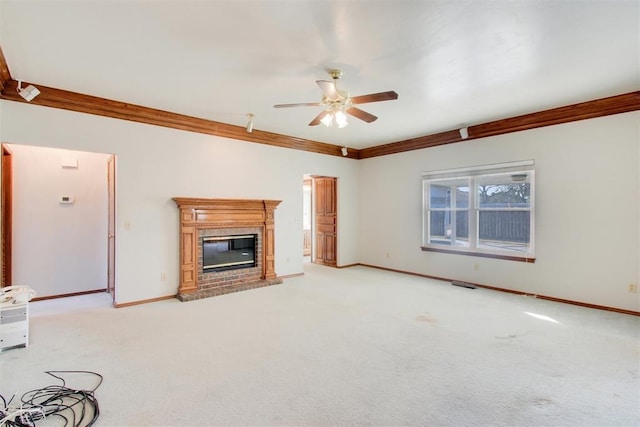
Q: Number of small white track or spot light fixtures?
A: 4